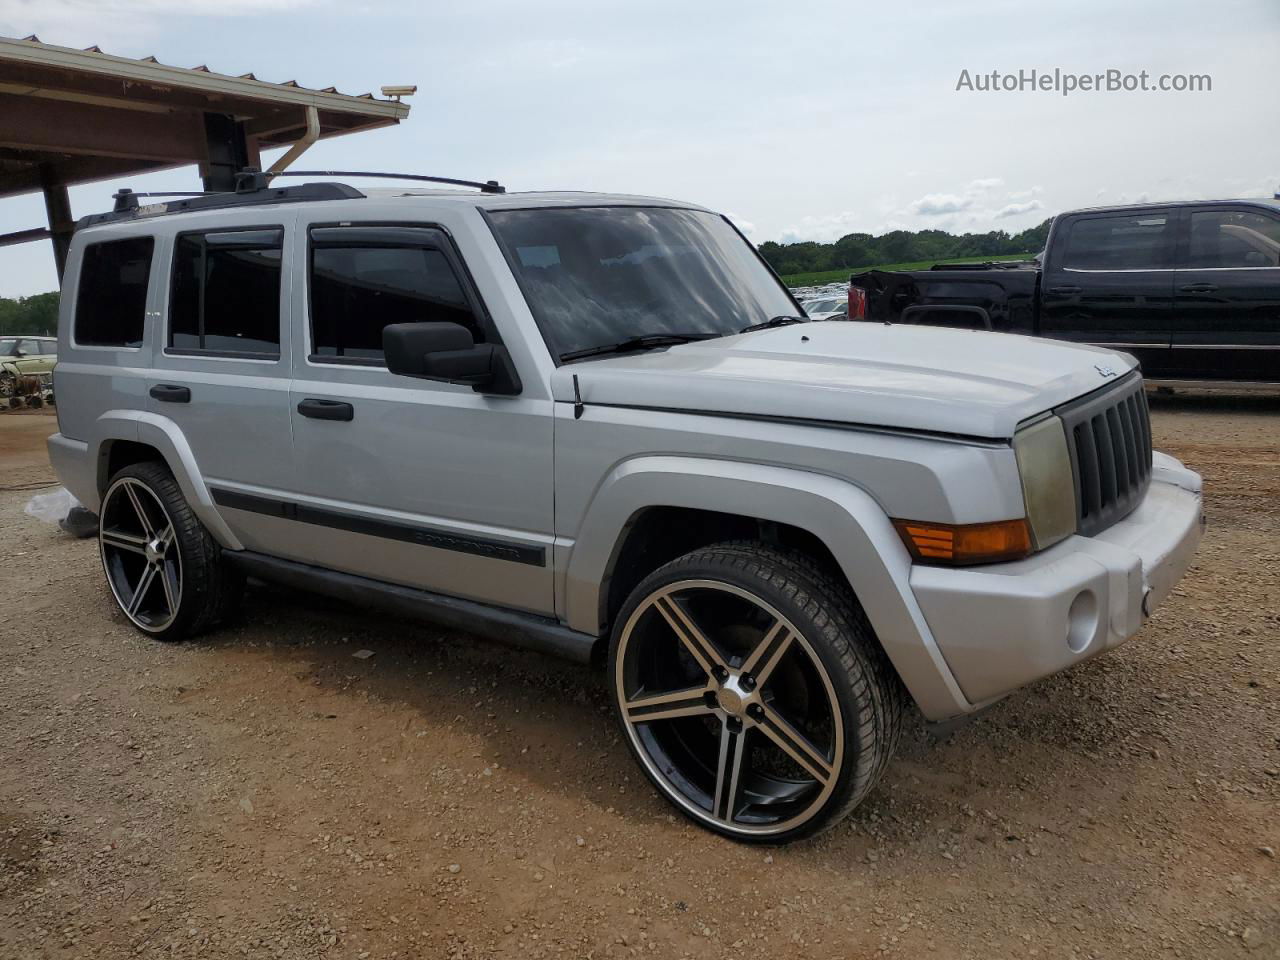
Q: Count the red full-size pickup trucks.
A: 0